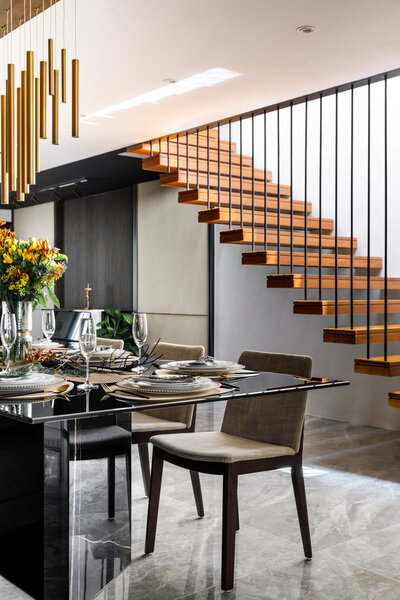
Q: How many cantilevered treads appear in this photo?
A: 14